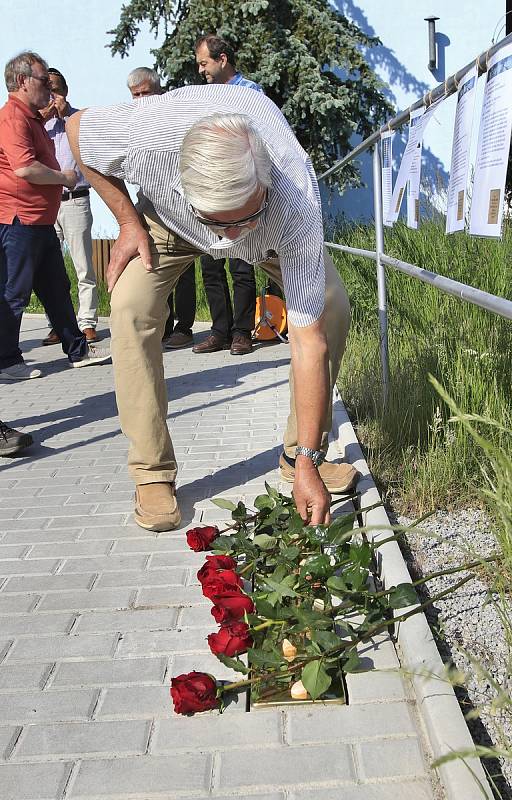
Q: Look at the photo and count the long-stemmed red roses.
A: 6